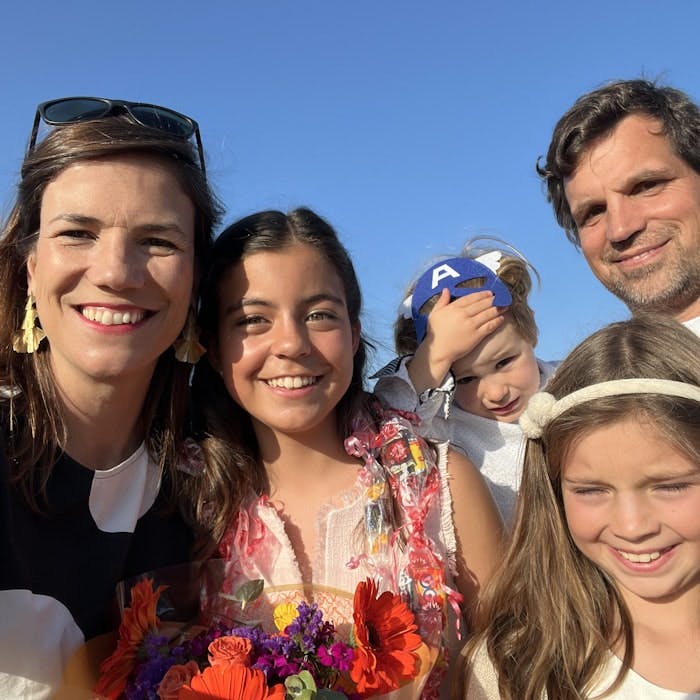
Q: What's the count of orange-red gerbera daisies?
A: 3